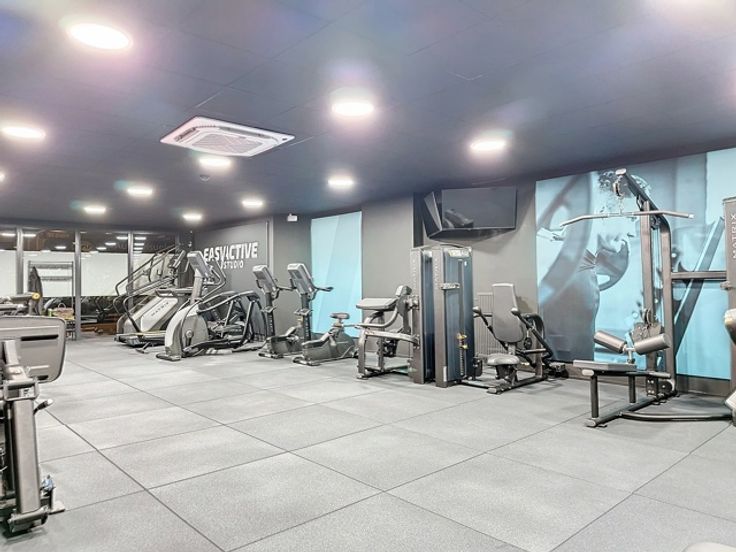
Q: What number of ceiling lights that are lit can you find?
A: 11